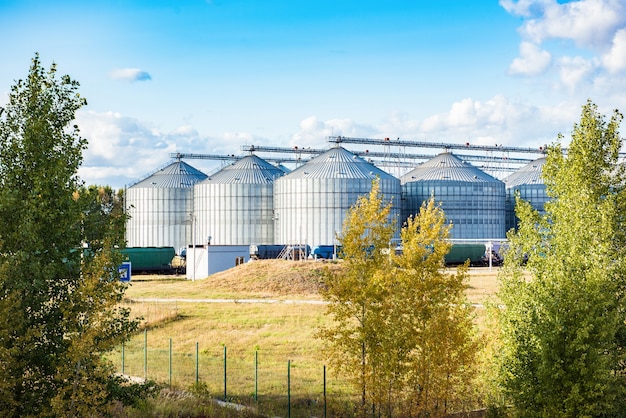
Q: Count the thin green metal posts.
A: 8